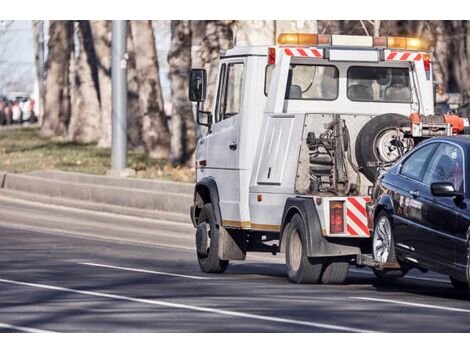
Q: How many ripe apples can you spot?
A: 0